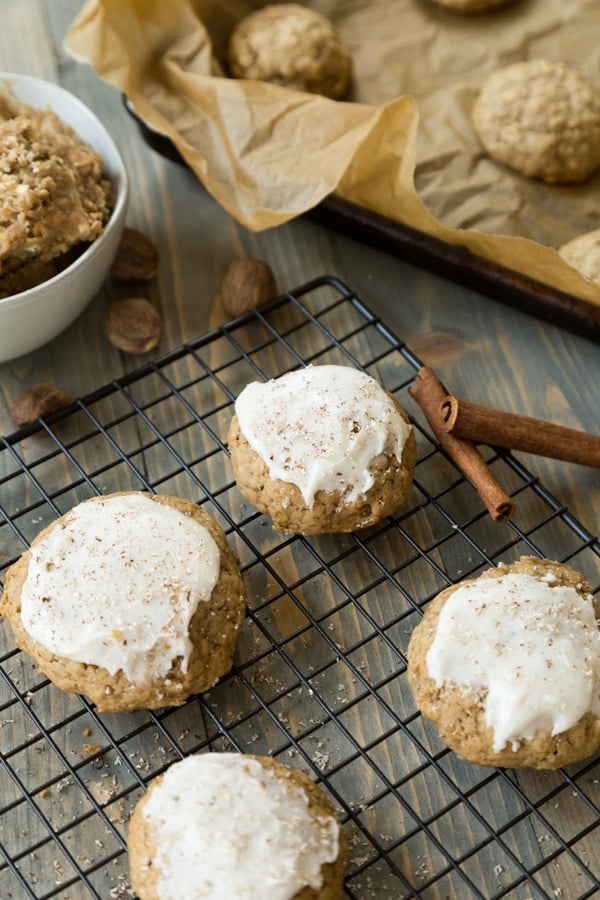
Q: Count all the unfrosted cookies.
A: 4